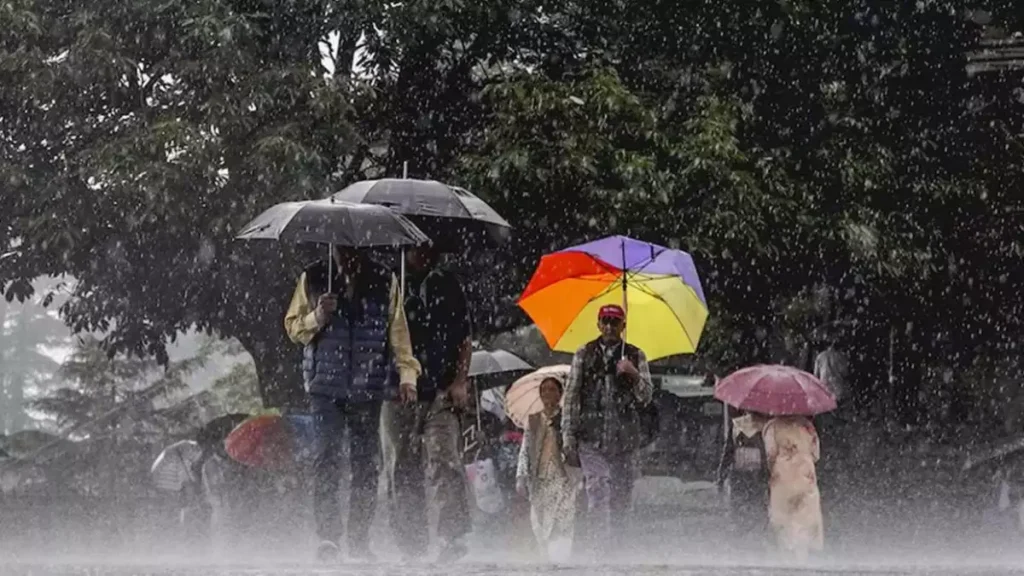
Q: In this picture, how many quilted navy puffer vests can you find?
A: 1